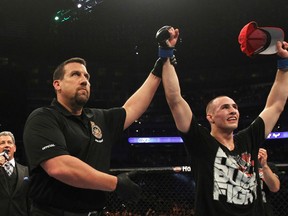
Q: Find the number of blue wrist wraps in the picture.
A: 2